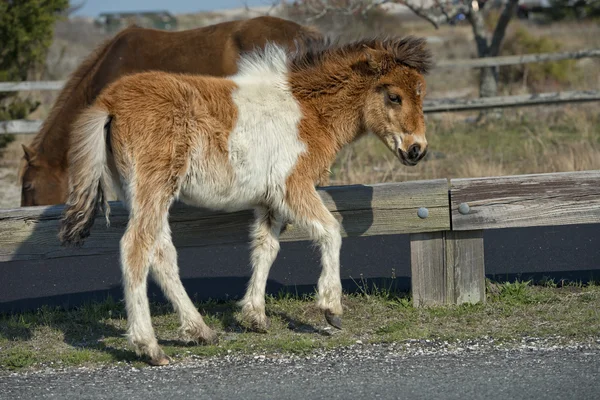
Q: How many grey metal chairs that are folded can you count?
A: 0